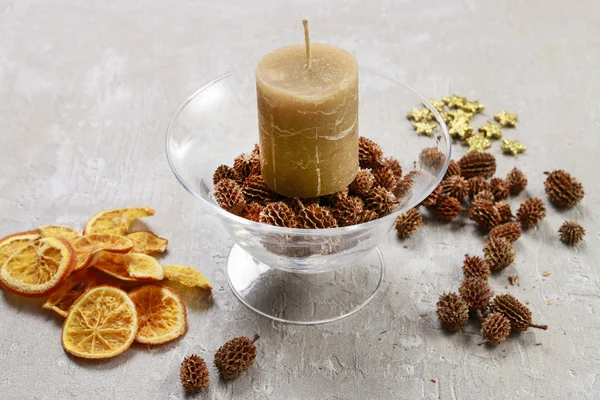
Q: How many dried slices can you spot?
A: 11